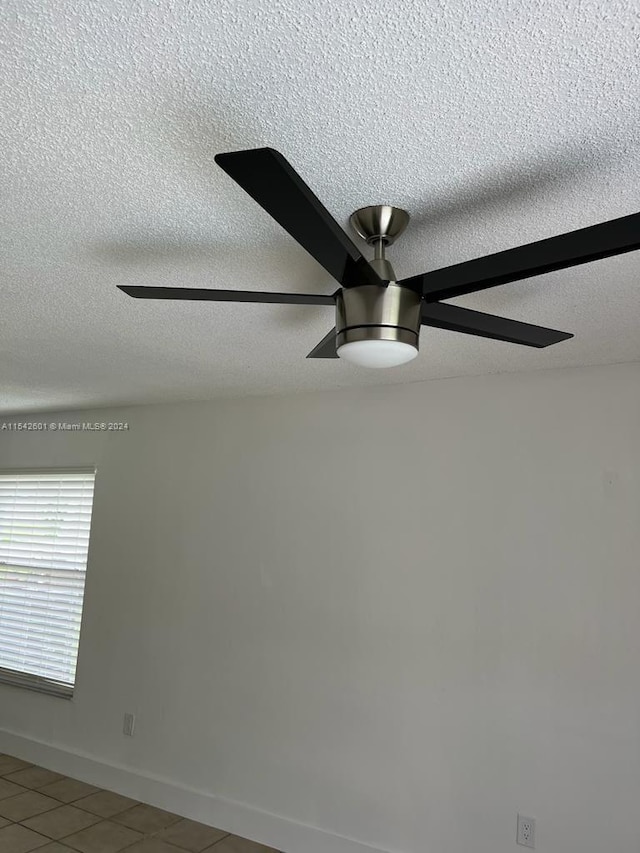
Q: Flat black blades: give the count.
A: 5